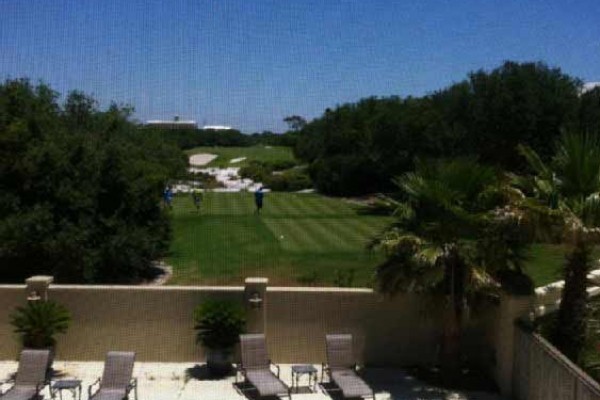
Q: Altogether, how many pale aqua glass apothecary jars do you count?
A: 0